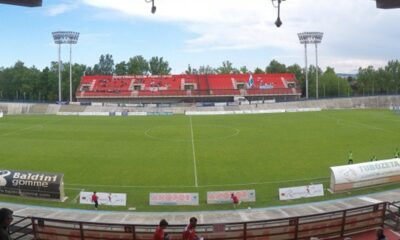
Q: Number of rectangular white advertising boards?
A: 4